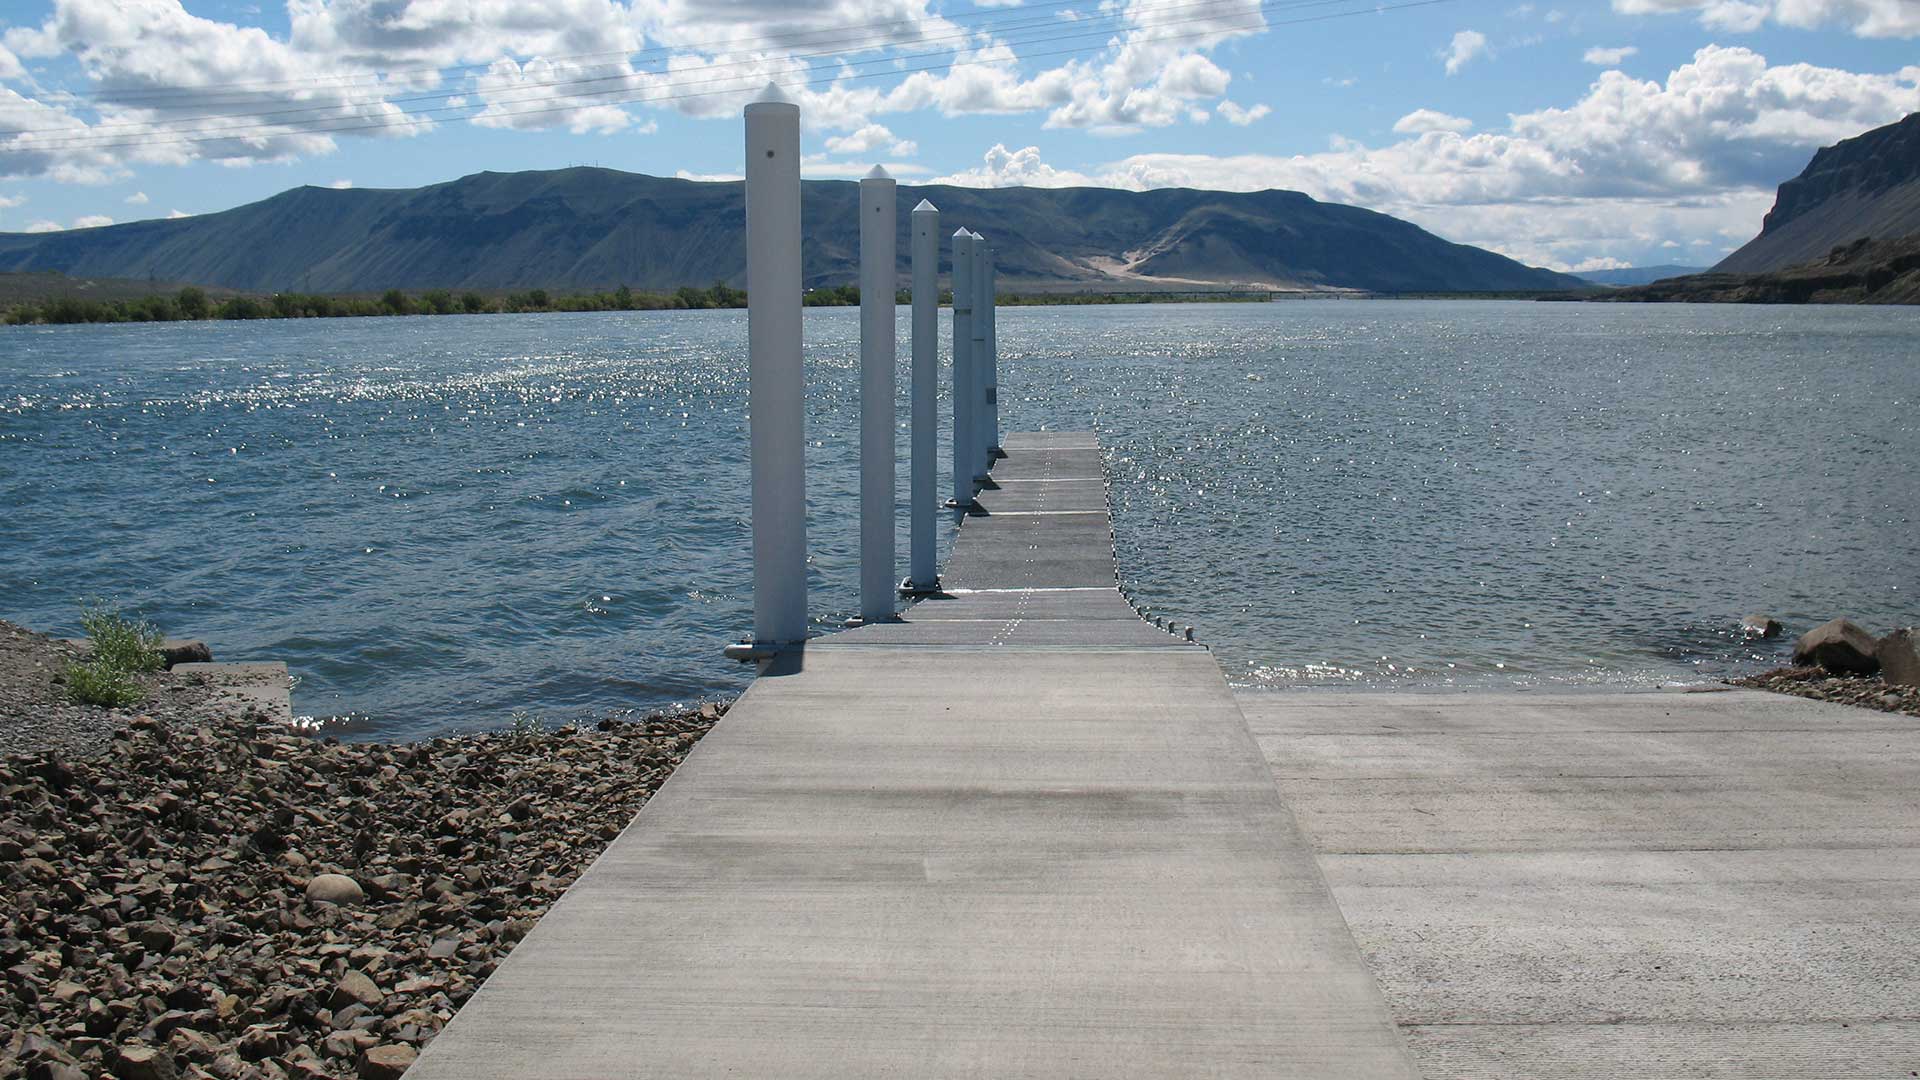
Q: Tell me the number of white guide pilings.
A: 6